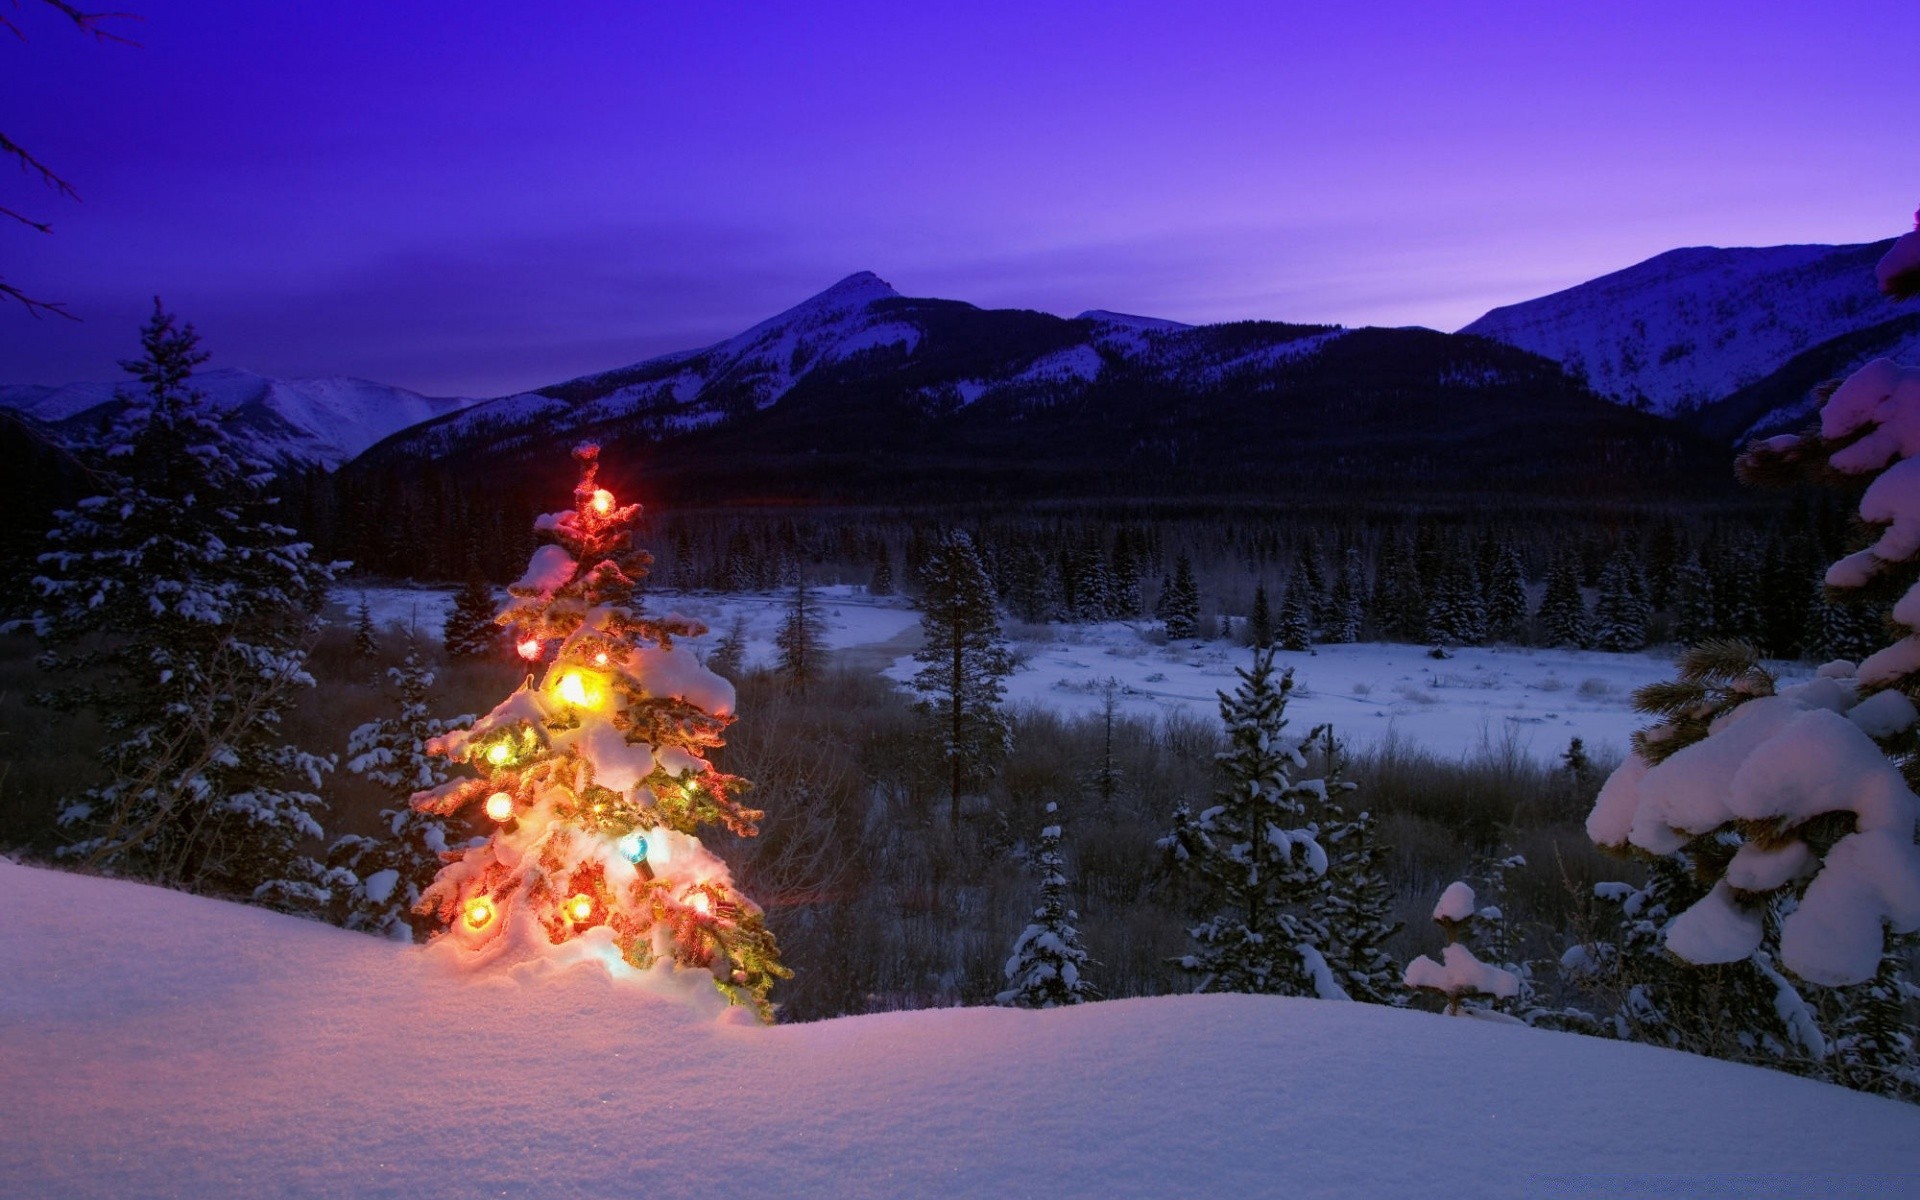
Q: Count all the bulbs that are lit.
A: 12